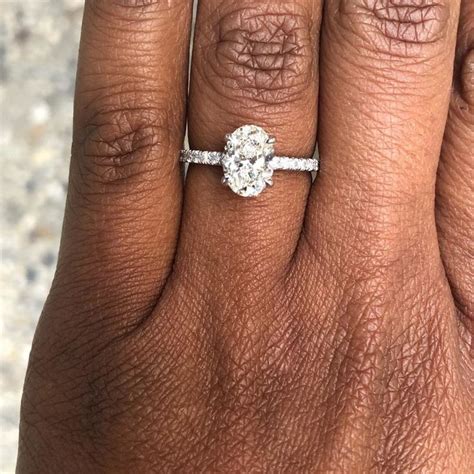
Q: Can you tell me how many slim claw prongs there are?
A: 4